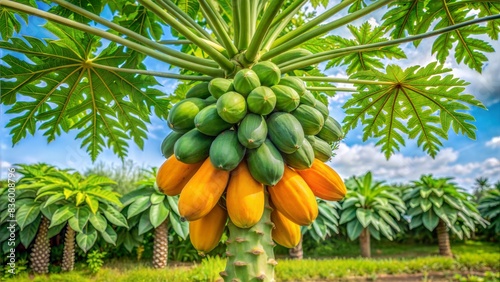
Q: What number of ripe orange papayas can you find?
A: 7